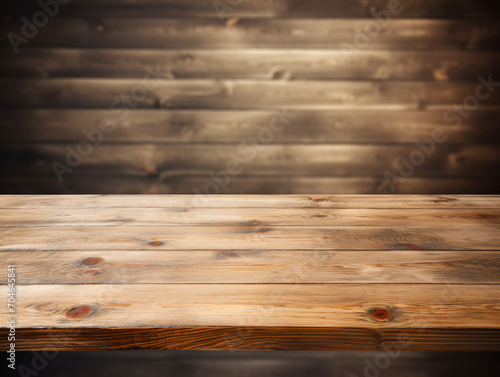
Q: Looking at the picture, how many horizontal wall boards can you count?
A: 7